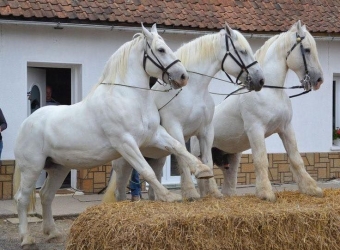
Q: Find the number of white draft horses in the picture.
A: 3